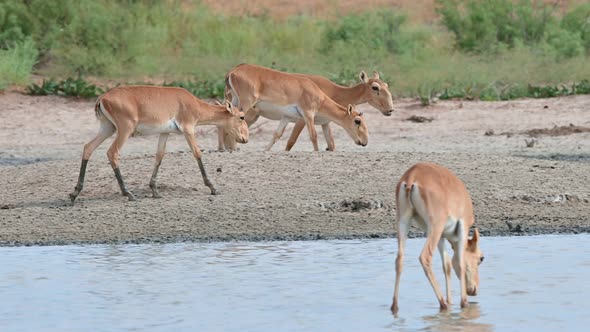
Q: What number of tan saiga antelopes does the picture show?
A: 4